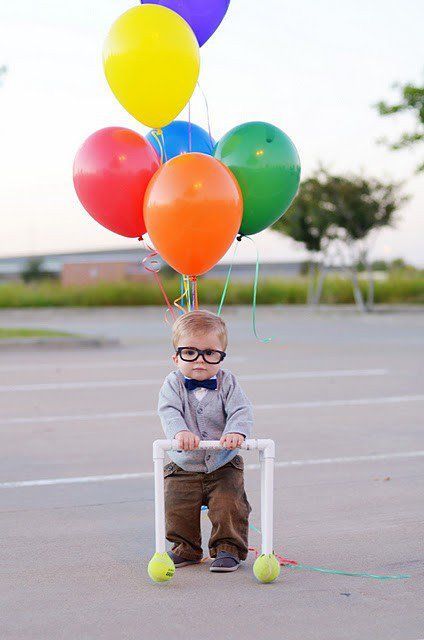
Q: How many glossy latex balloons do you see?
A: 6